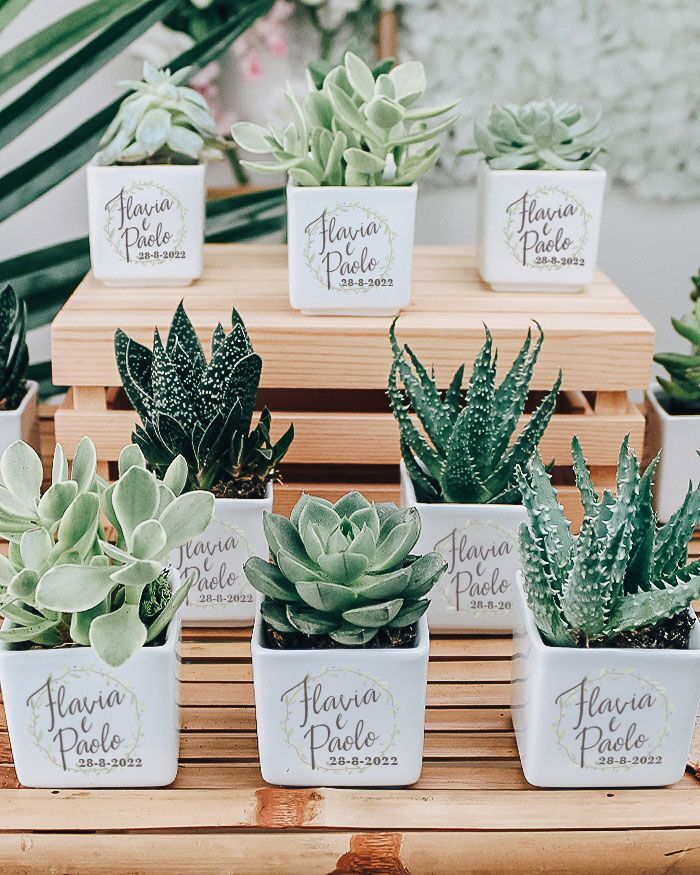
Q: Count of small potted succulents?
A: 10